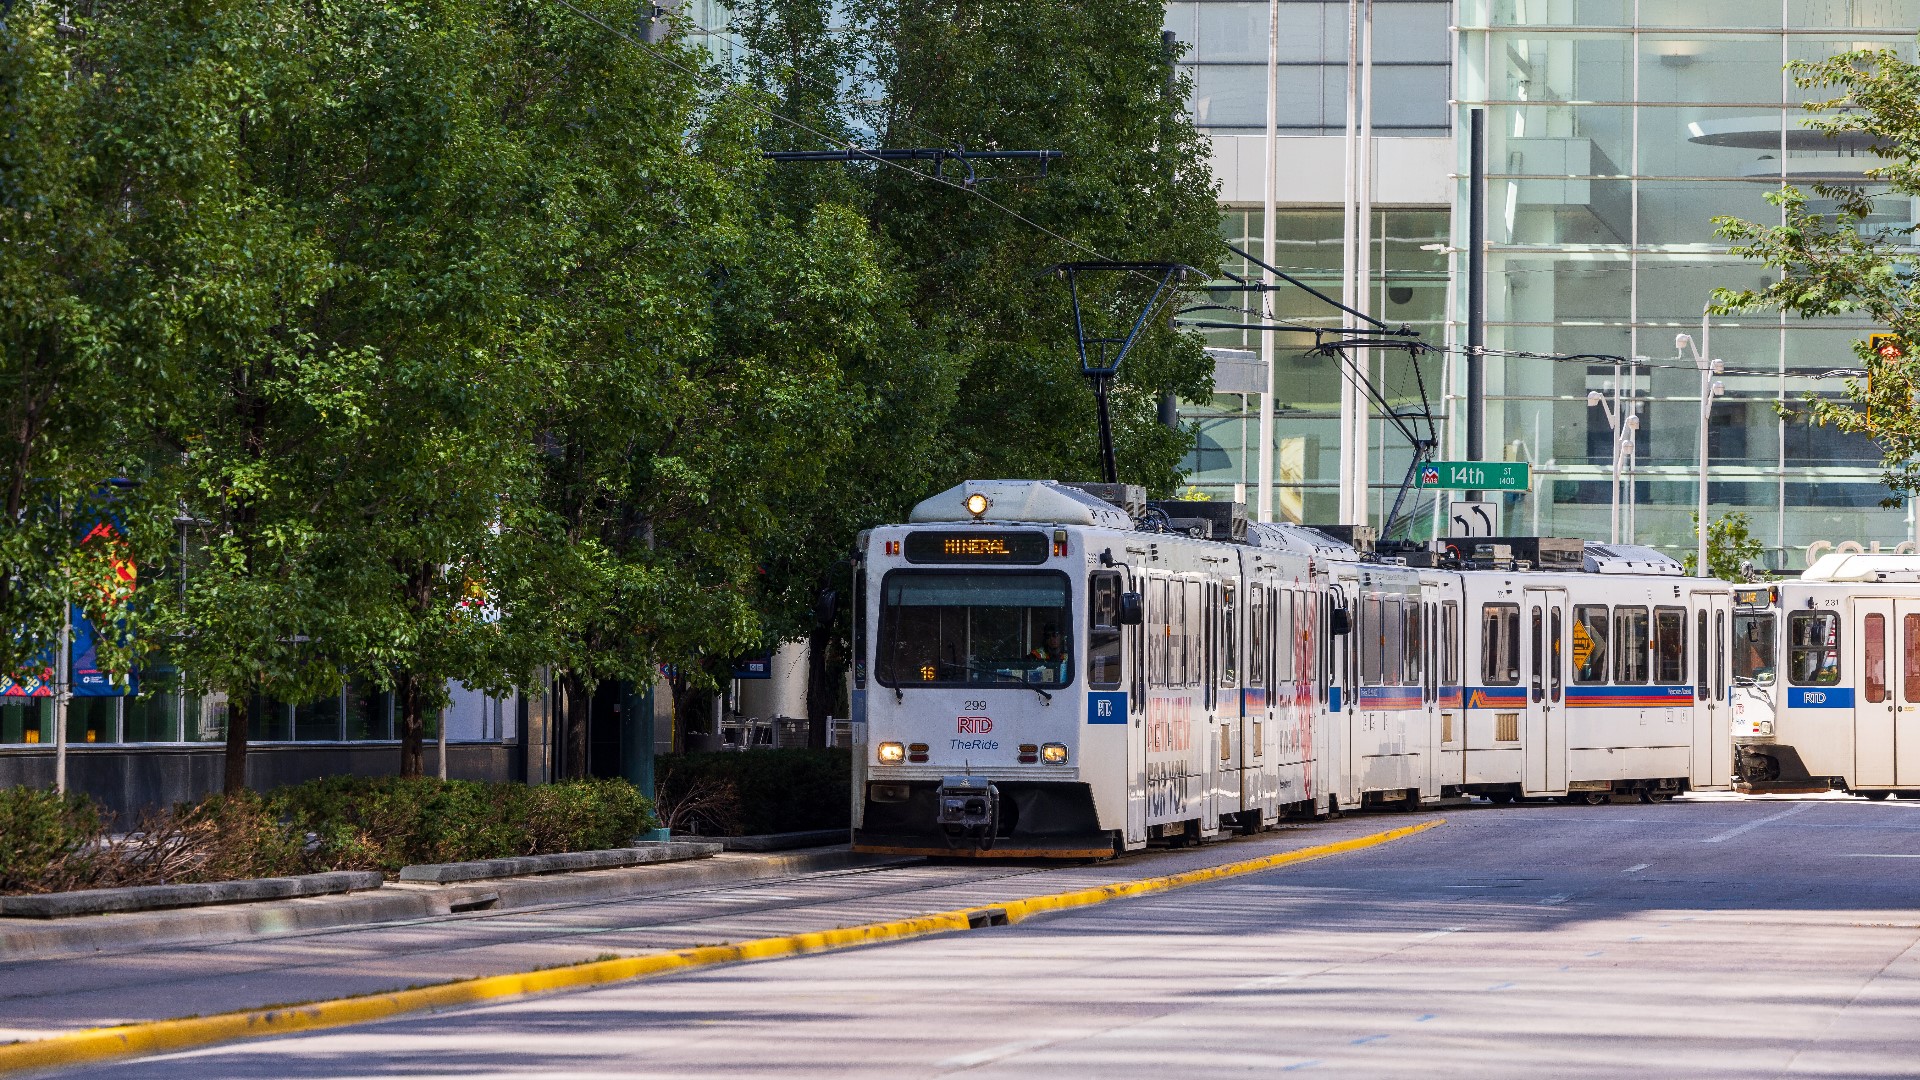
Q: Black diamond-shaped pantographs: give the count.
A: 2